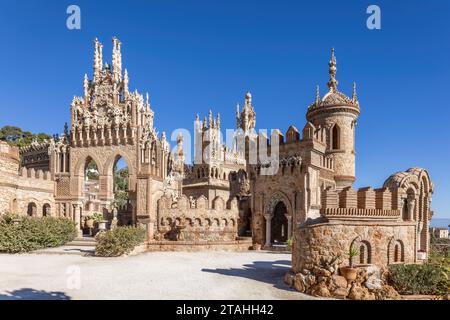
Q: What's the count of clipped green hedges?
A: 3